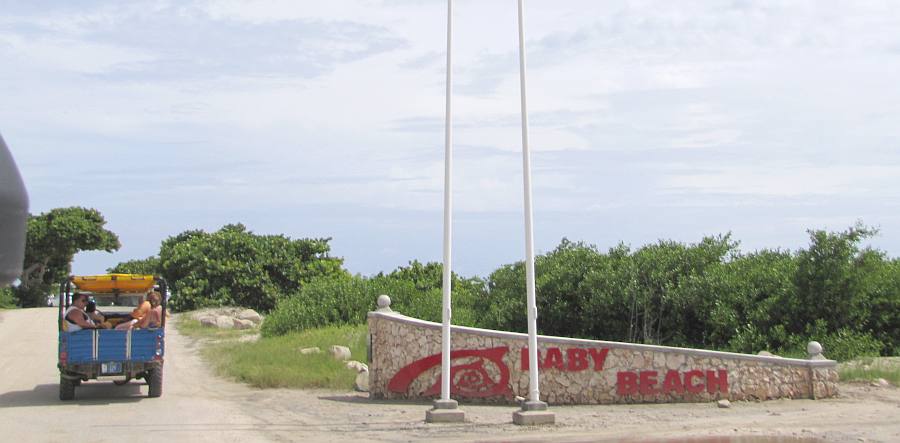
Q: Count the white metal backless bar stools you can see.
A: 0